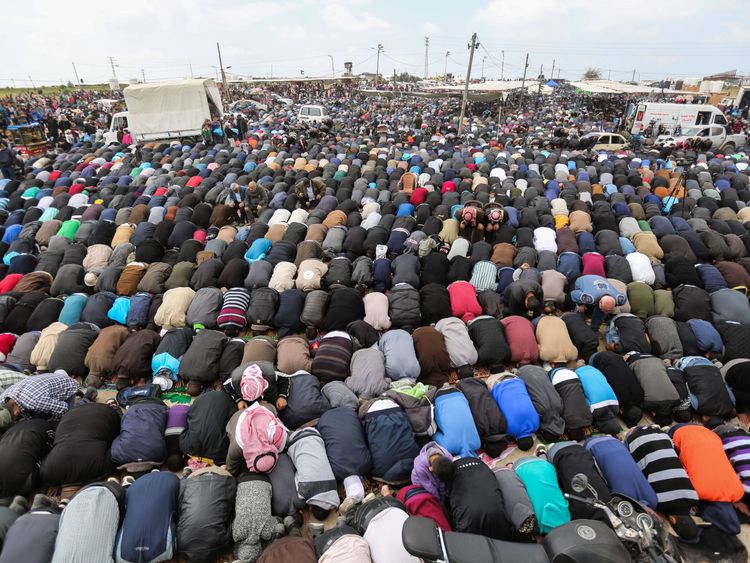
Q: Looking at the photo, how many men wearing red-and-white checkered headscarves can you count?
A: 4